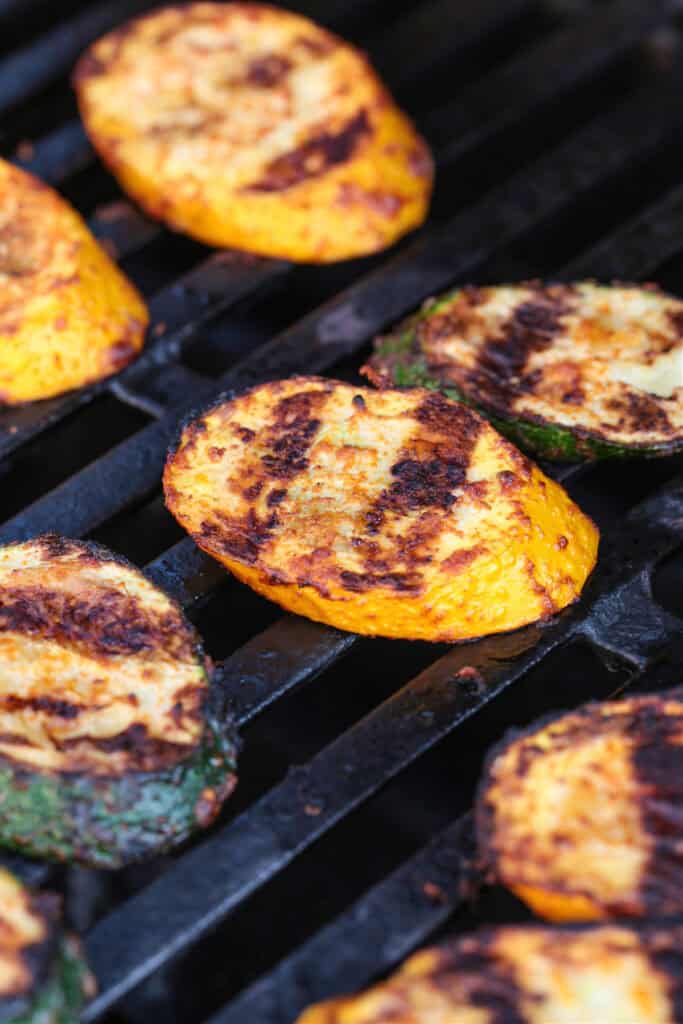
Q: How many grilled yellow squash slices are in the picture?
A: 5